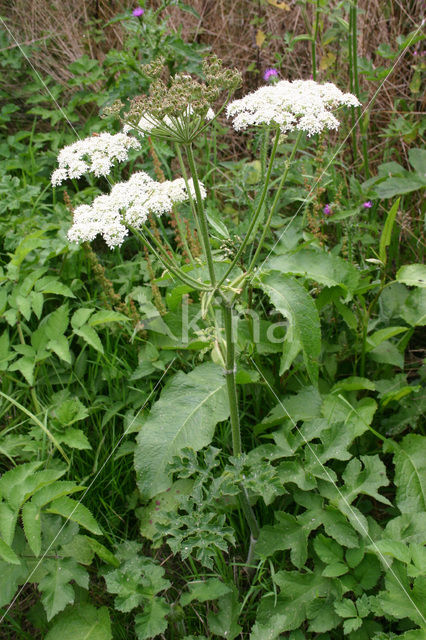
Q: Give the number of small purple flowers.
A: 4